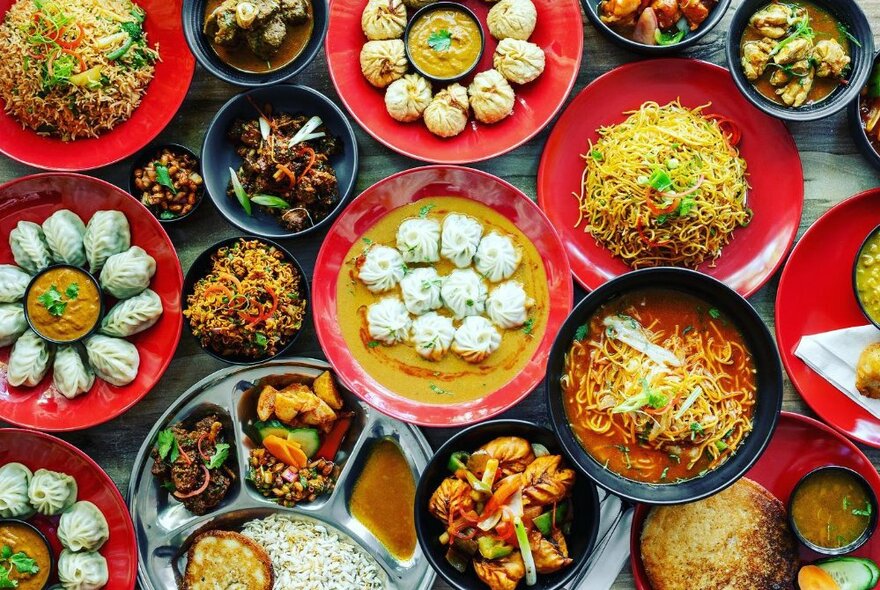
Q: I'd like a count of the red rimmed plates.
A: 8